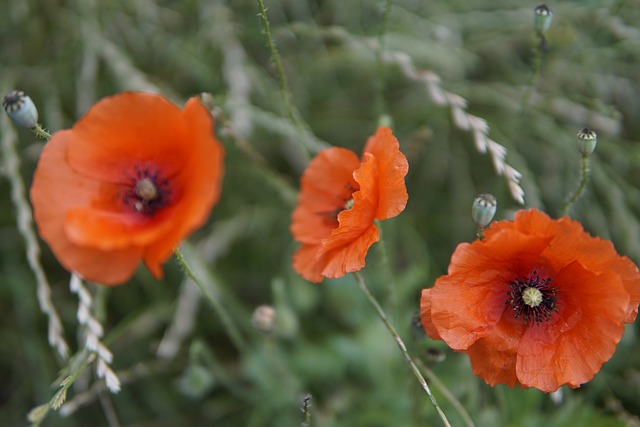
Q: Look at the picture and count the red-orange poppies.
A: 3